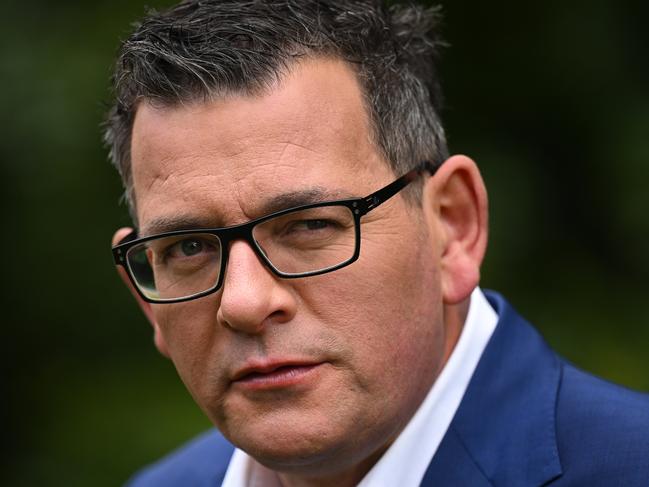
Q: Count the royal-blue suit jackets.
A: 1